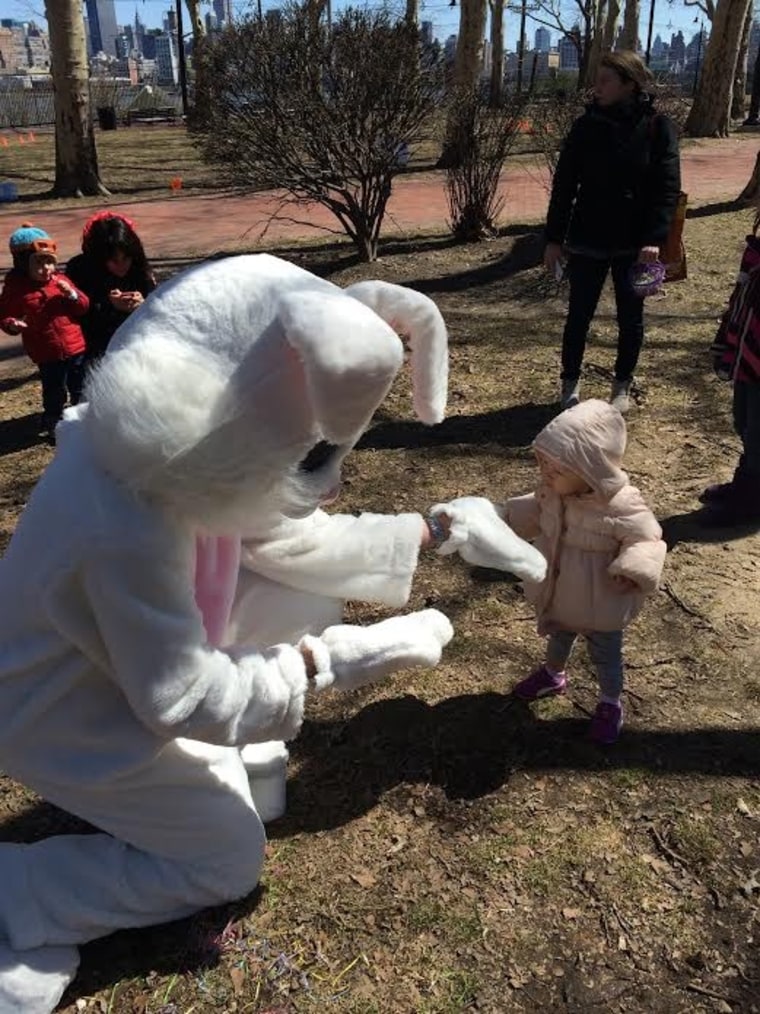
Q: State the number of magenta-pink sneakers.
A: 2